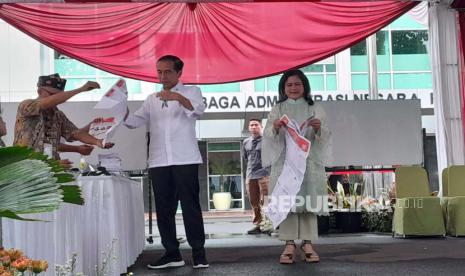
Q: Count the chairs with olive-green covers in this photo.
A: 2